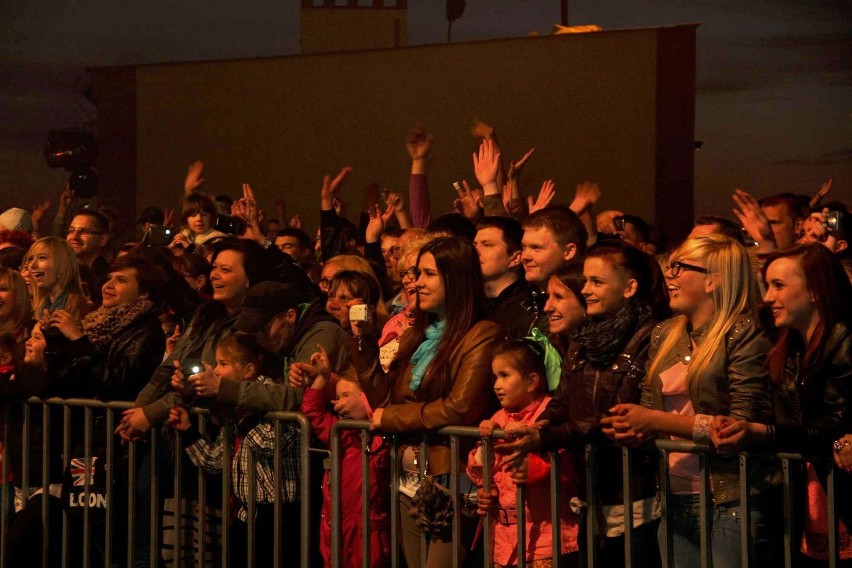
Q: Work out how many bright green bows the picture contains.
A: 1